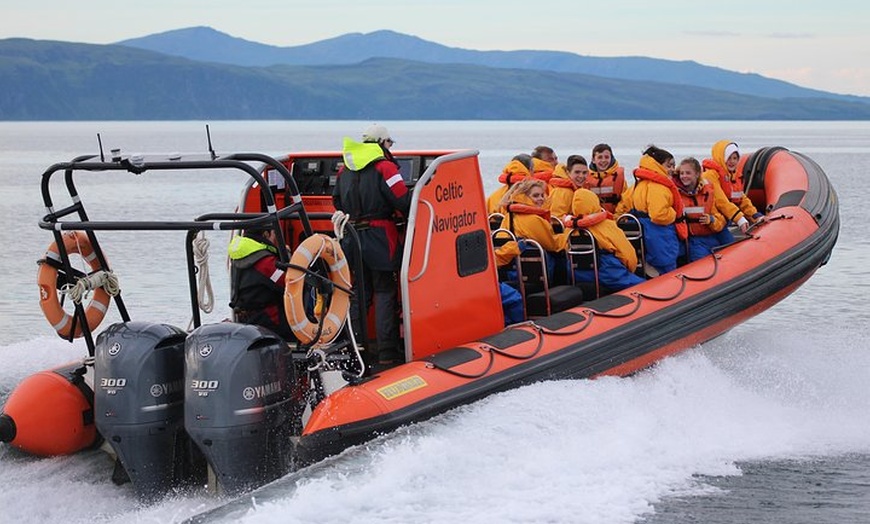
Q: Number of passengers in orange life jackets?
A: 9